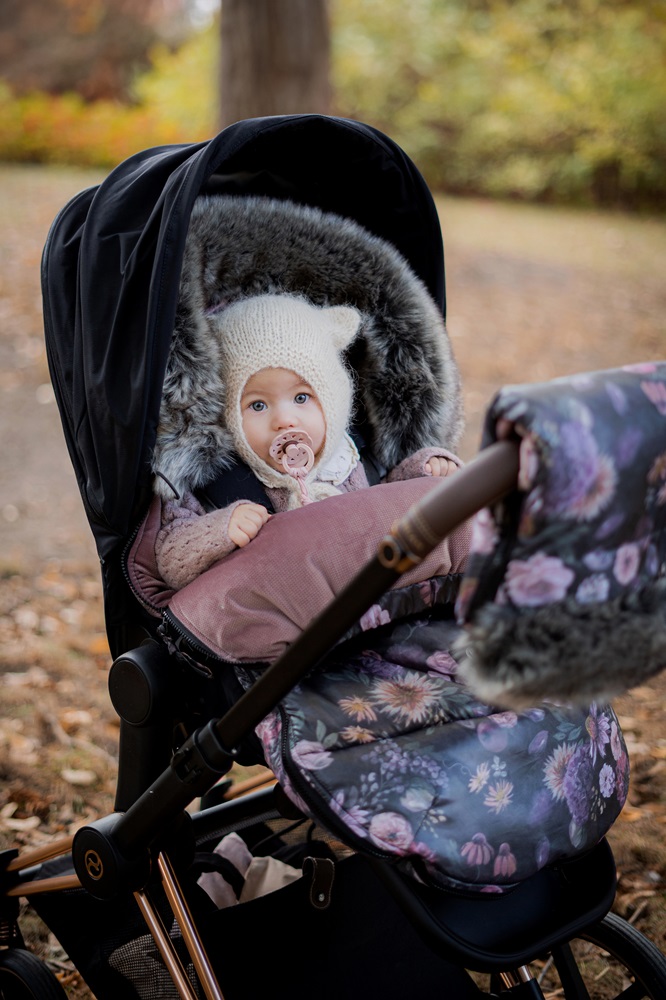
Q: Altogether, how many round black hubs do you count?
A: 2